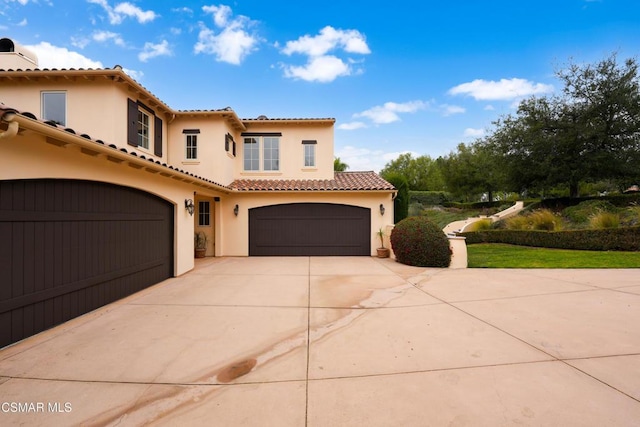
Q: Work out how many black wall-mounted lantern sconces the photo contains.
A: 3